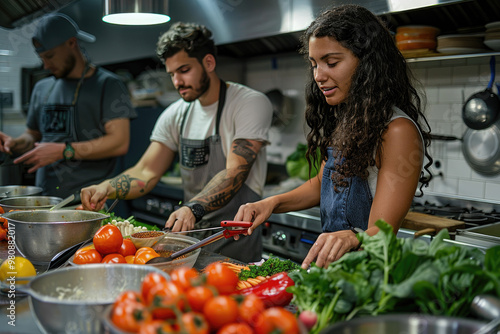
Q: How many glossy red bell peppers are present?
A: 1